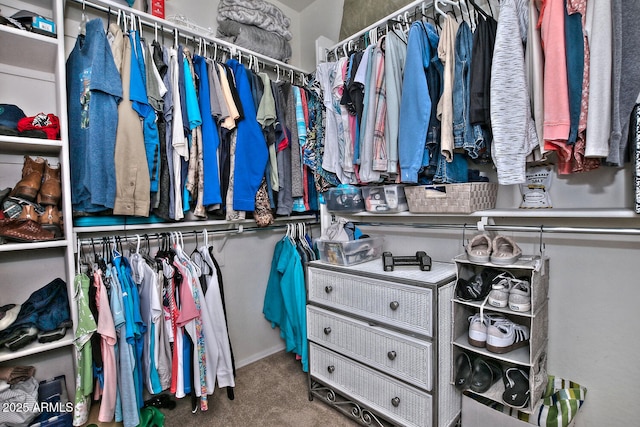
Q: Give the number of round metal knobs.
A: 6